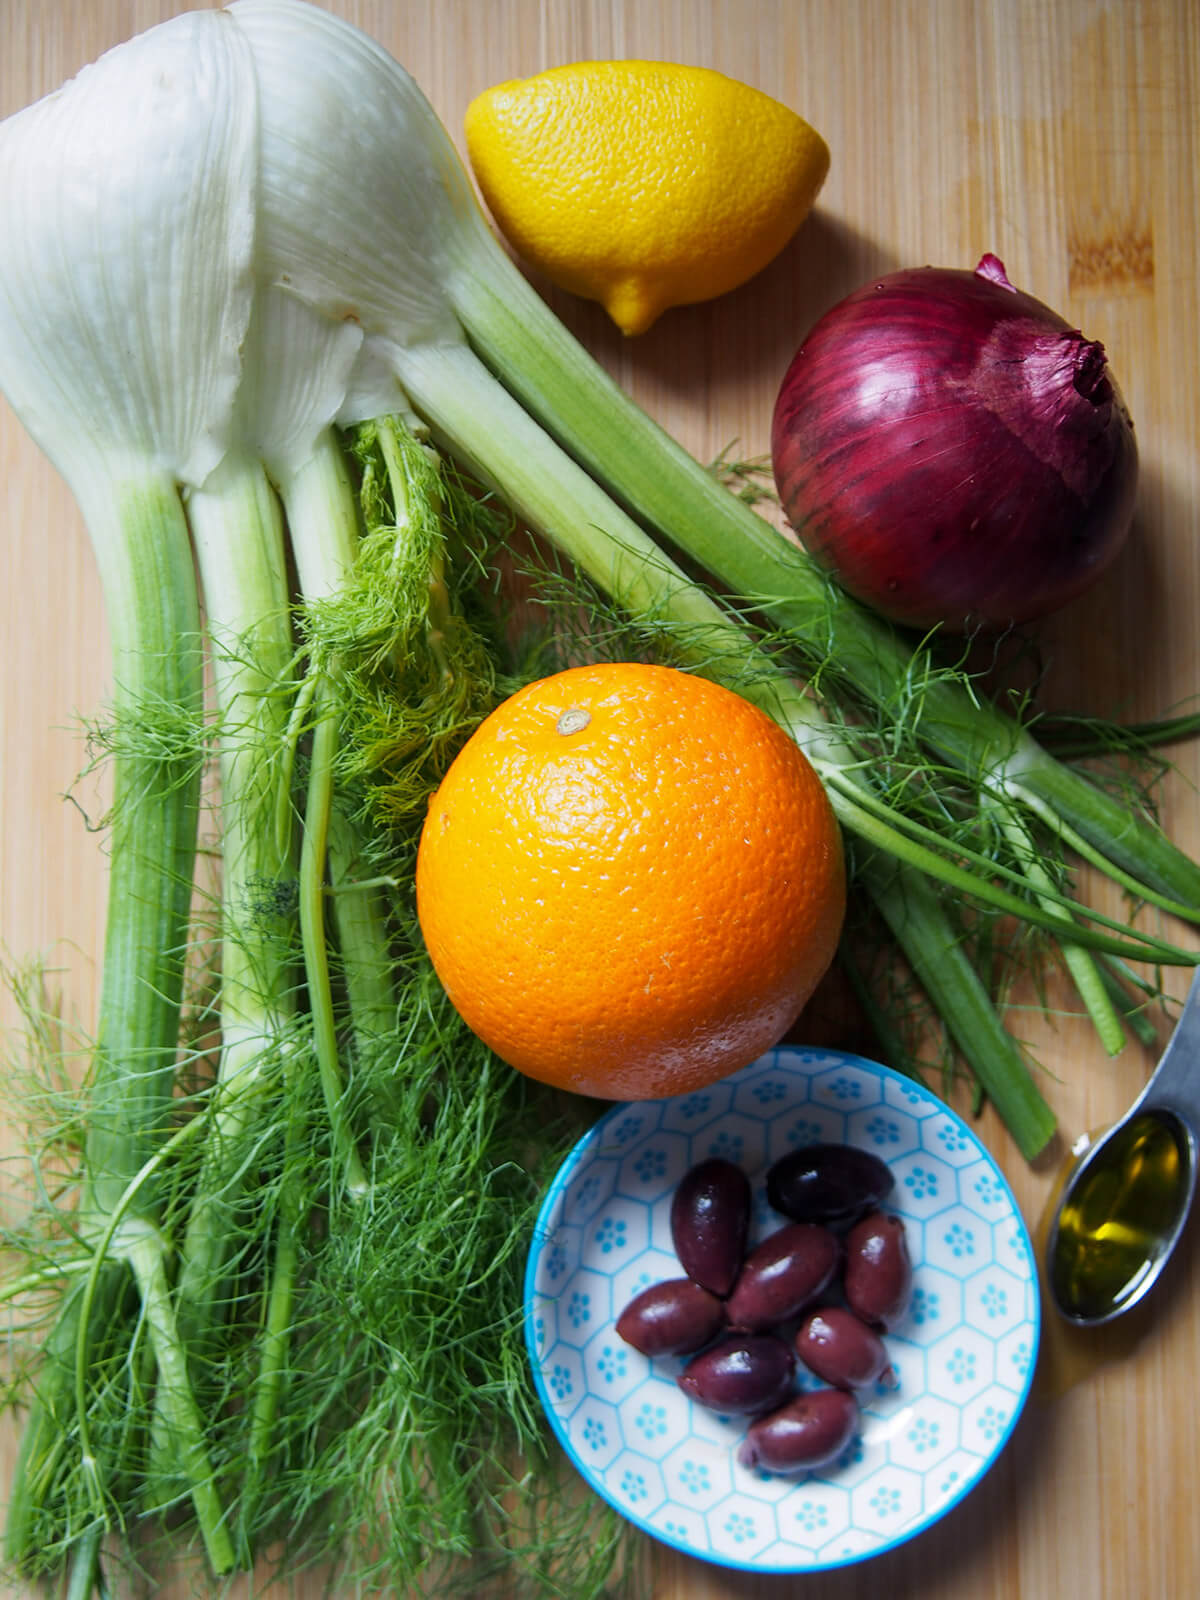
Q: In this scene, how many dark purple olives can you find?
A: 8